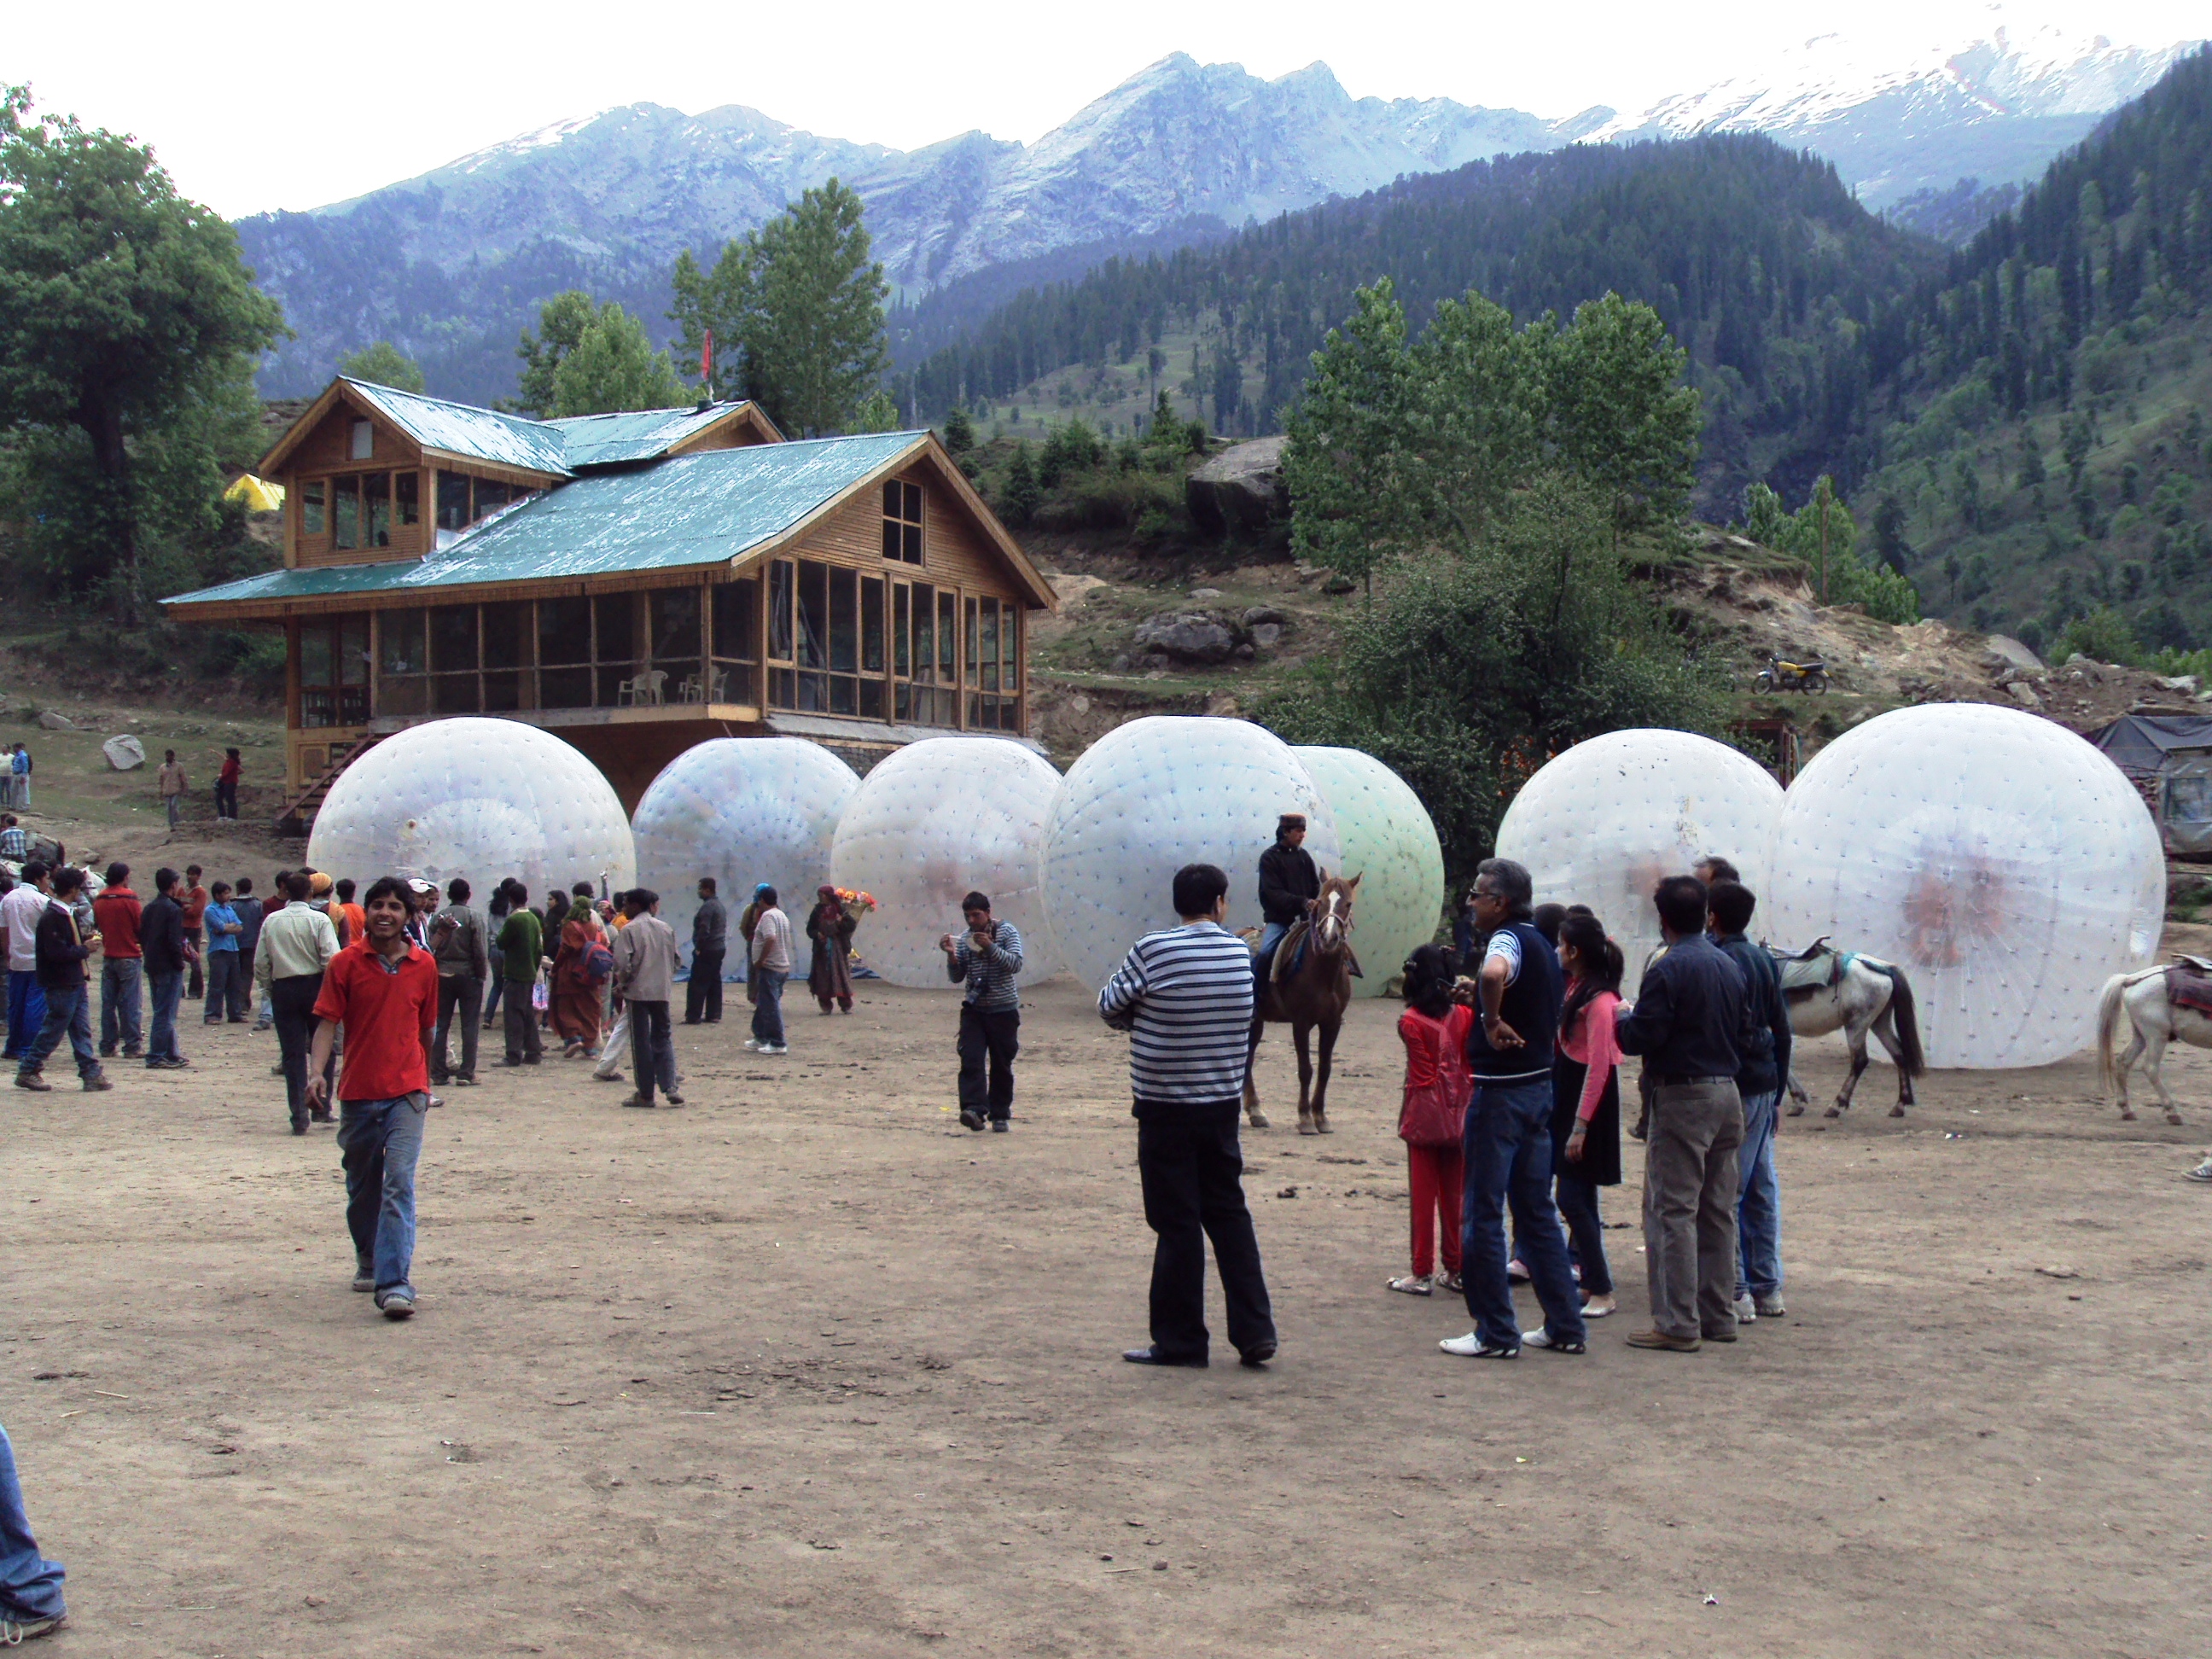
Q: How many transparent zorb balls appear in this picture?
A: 7